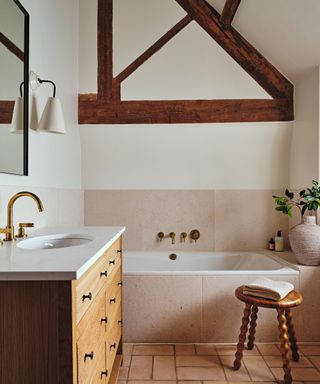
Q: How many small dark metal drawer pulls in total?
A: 11